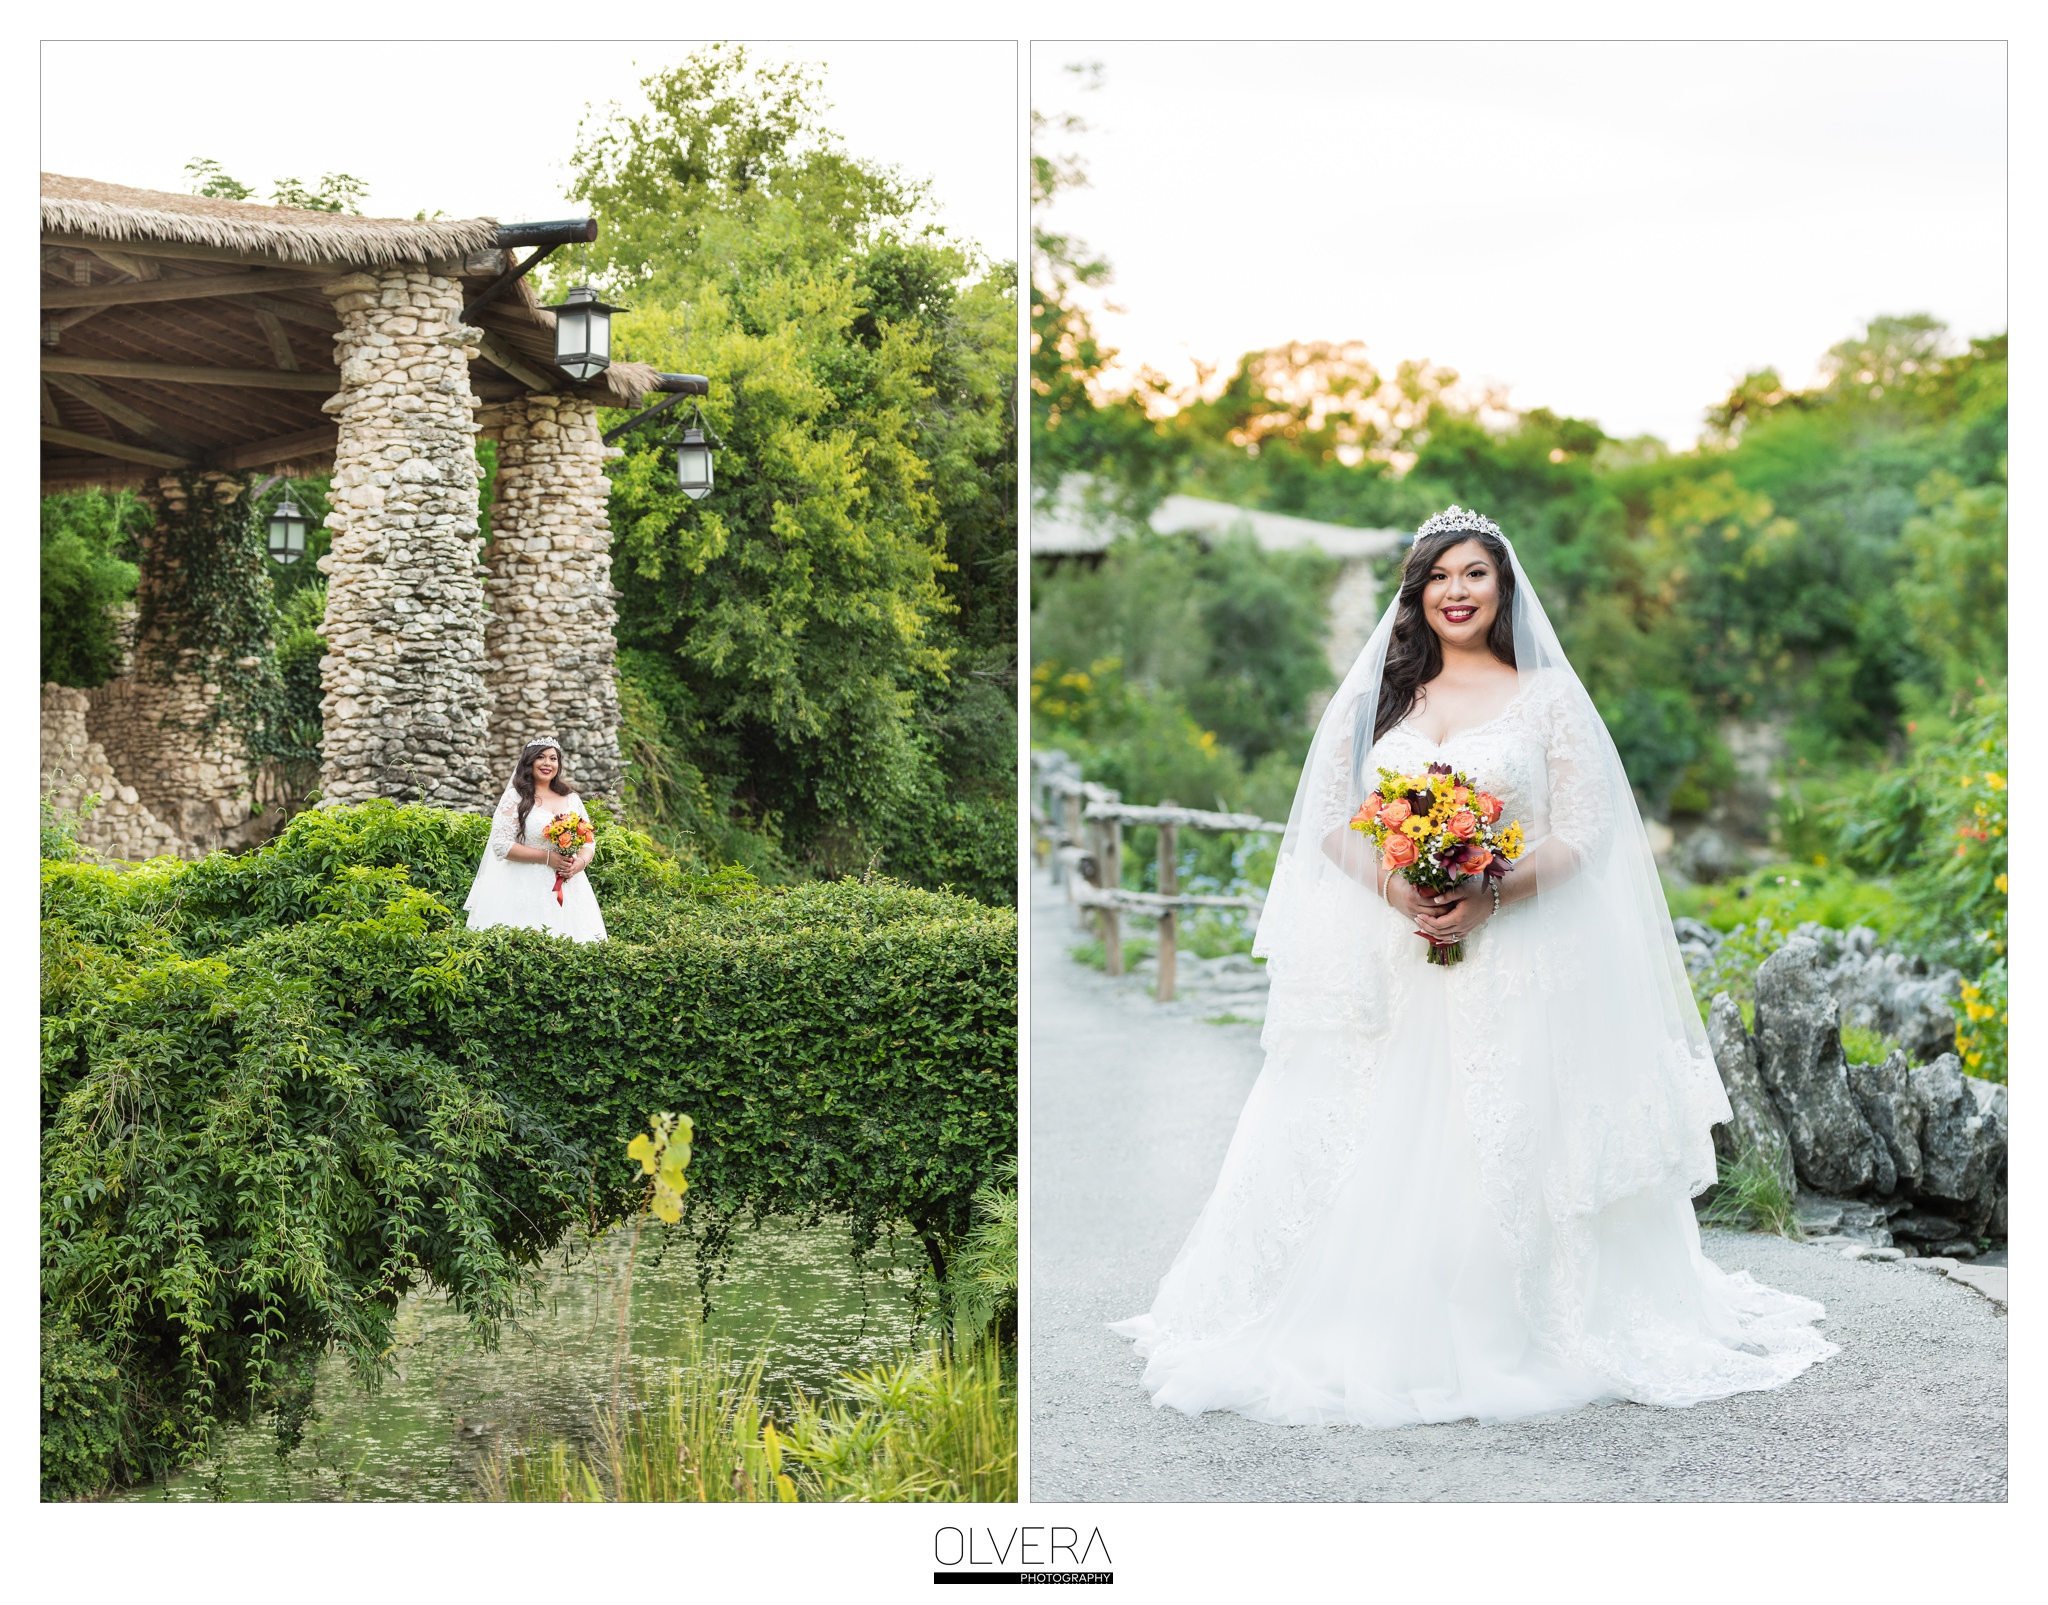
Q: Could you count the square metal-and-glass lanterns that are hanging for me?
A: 3